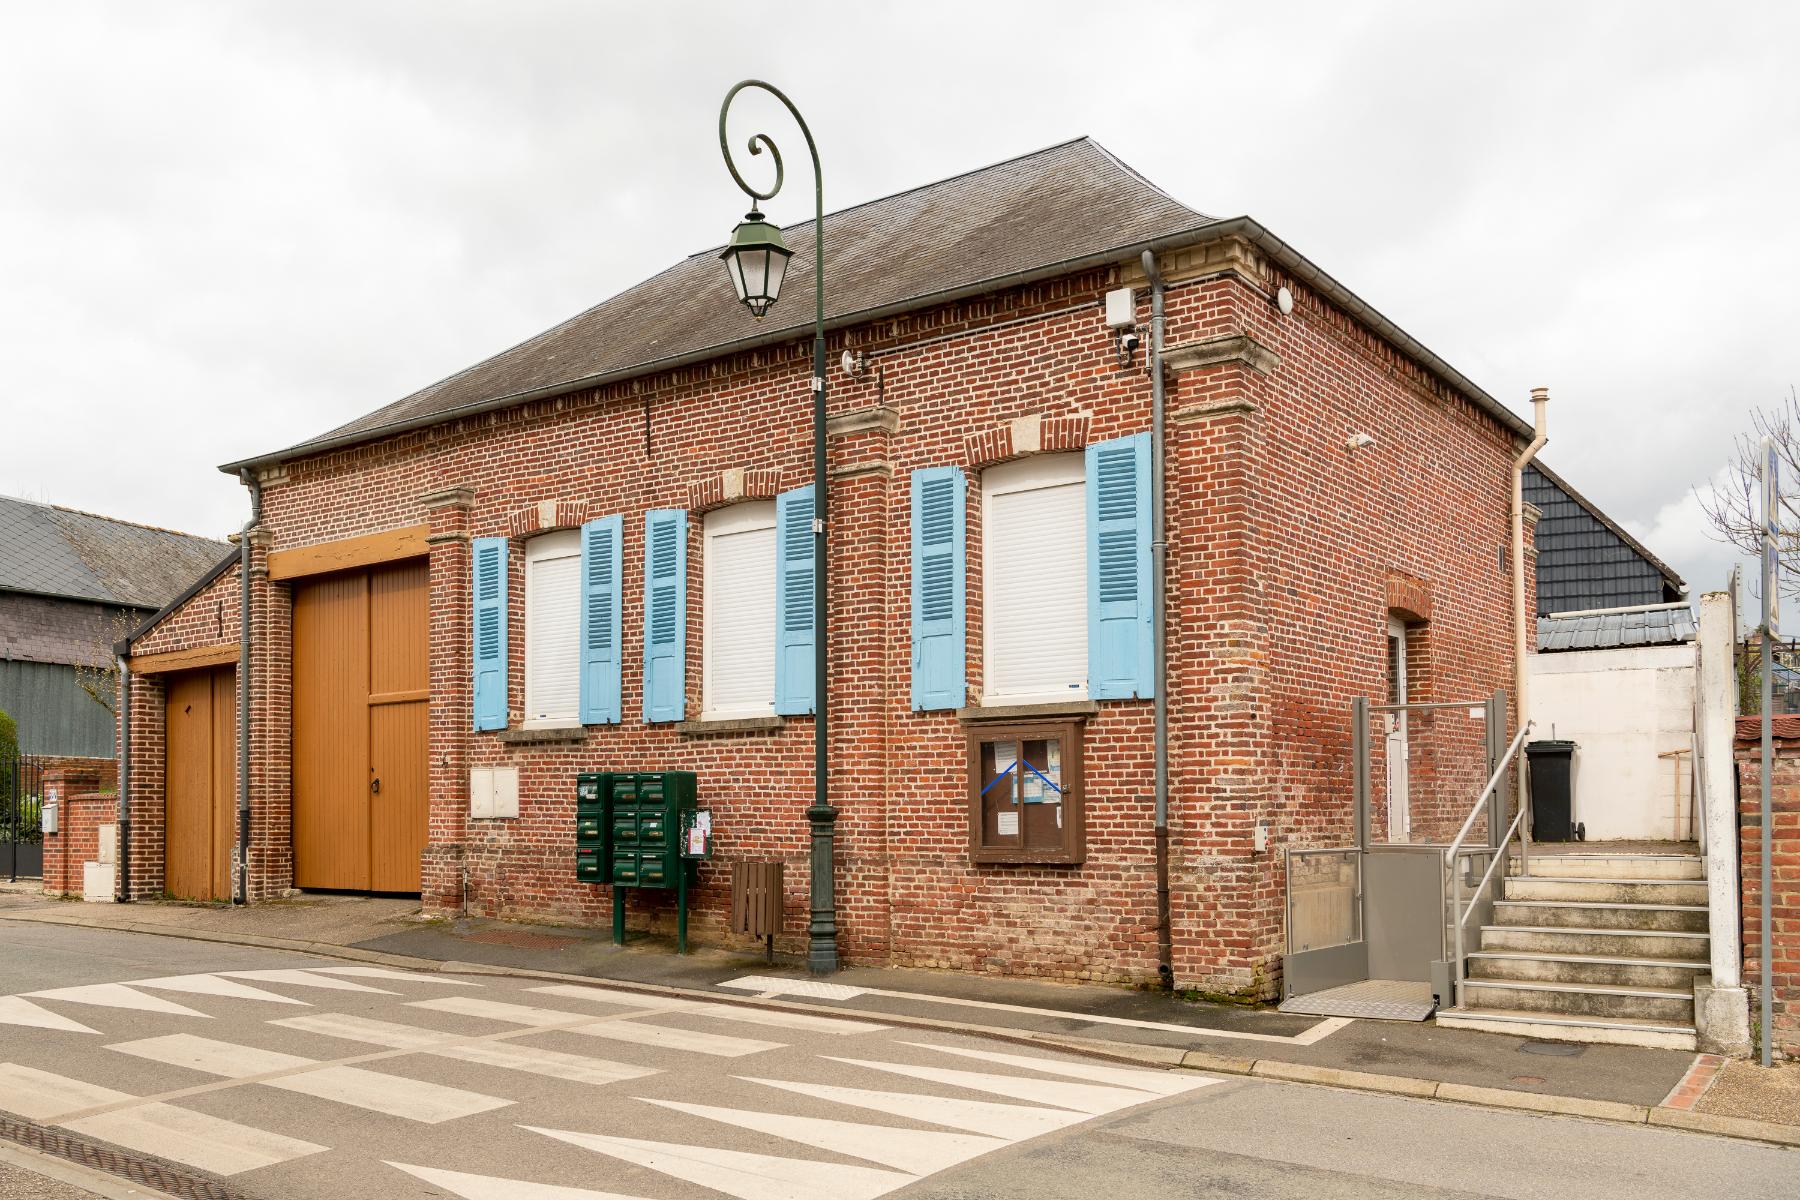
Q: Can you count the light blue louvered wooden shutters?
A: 6